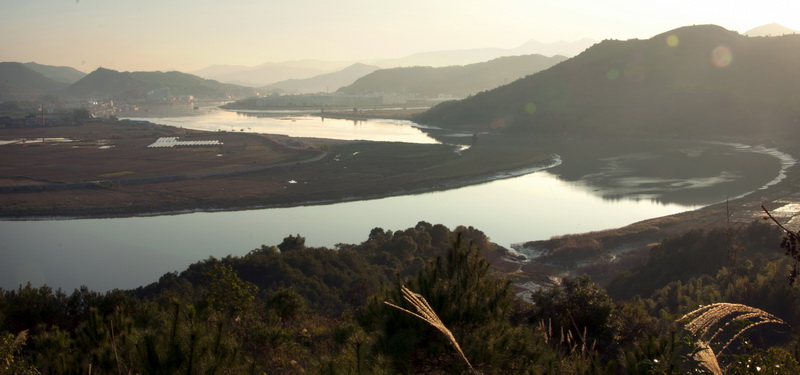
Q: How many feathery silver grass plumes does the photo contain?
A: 2